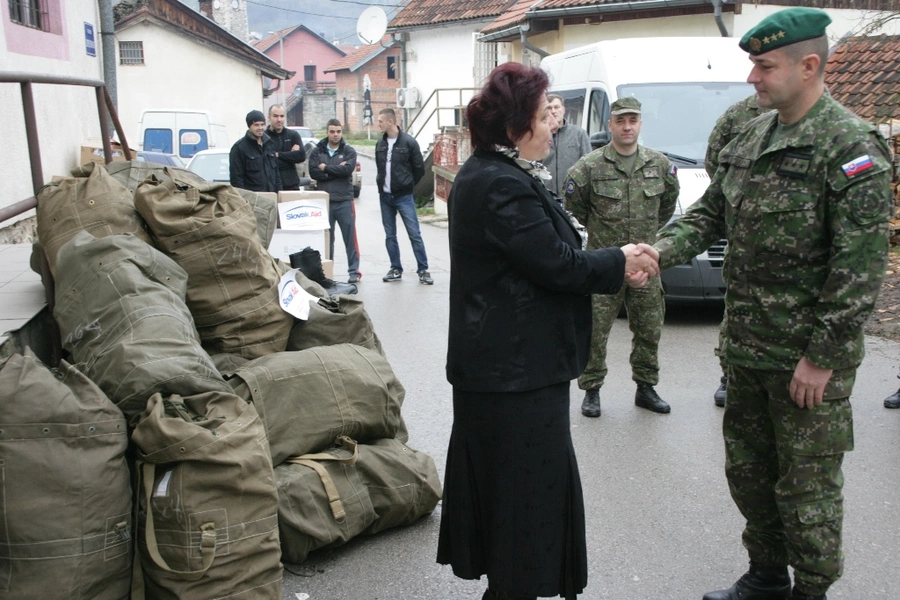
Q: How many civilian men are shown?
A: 5